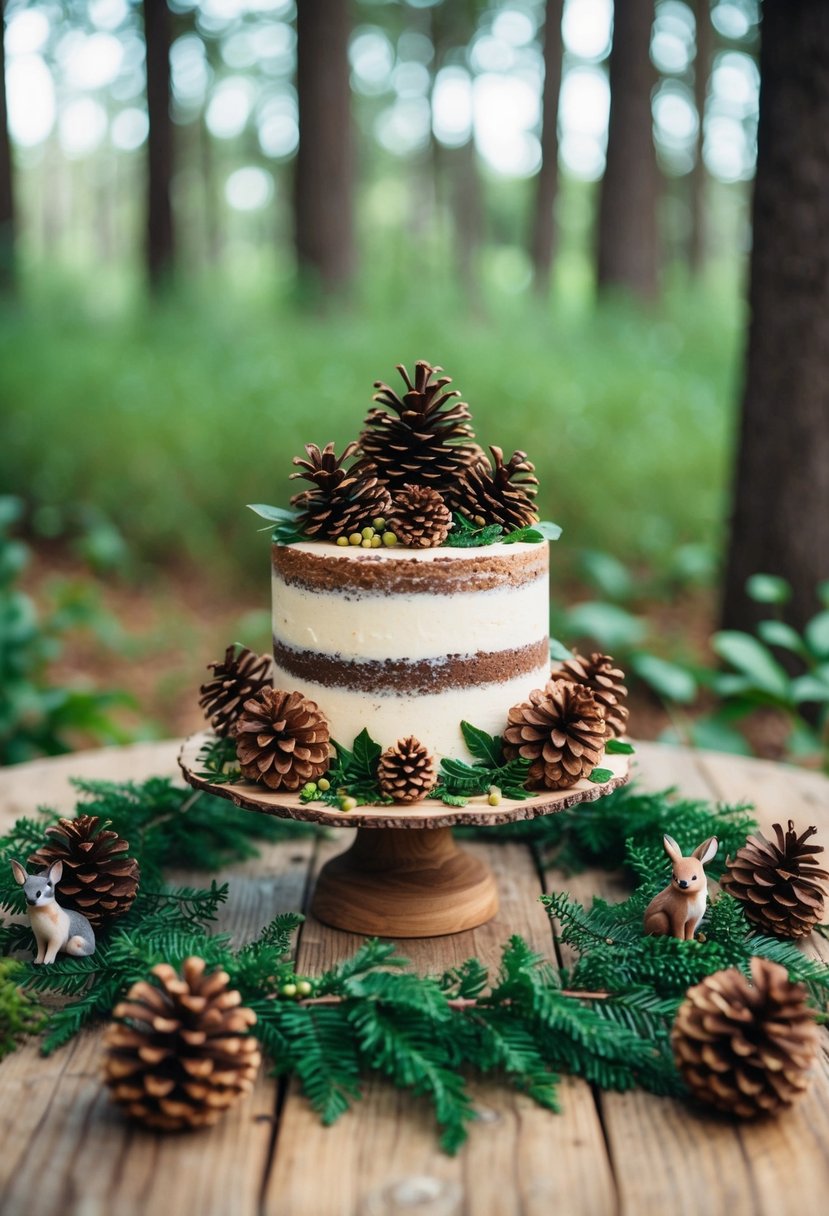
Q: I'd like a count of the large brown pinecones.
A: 11